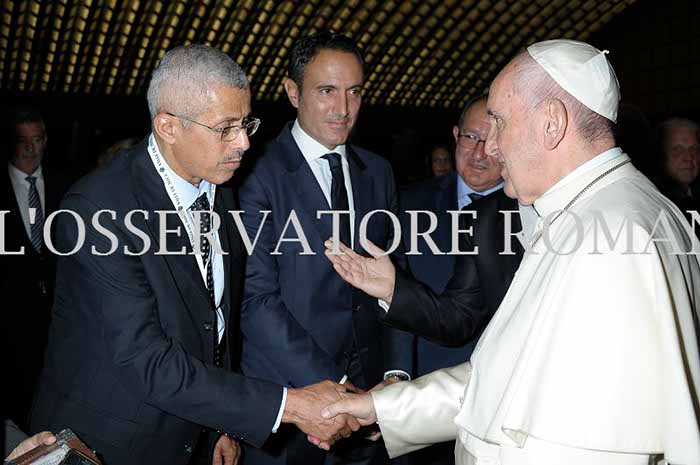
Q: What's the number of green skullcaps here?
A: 0